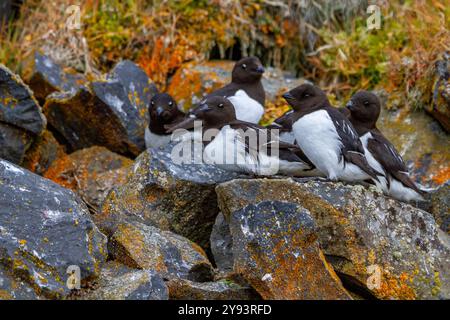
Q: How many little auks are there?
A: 5